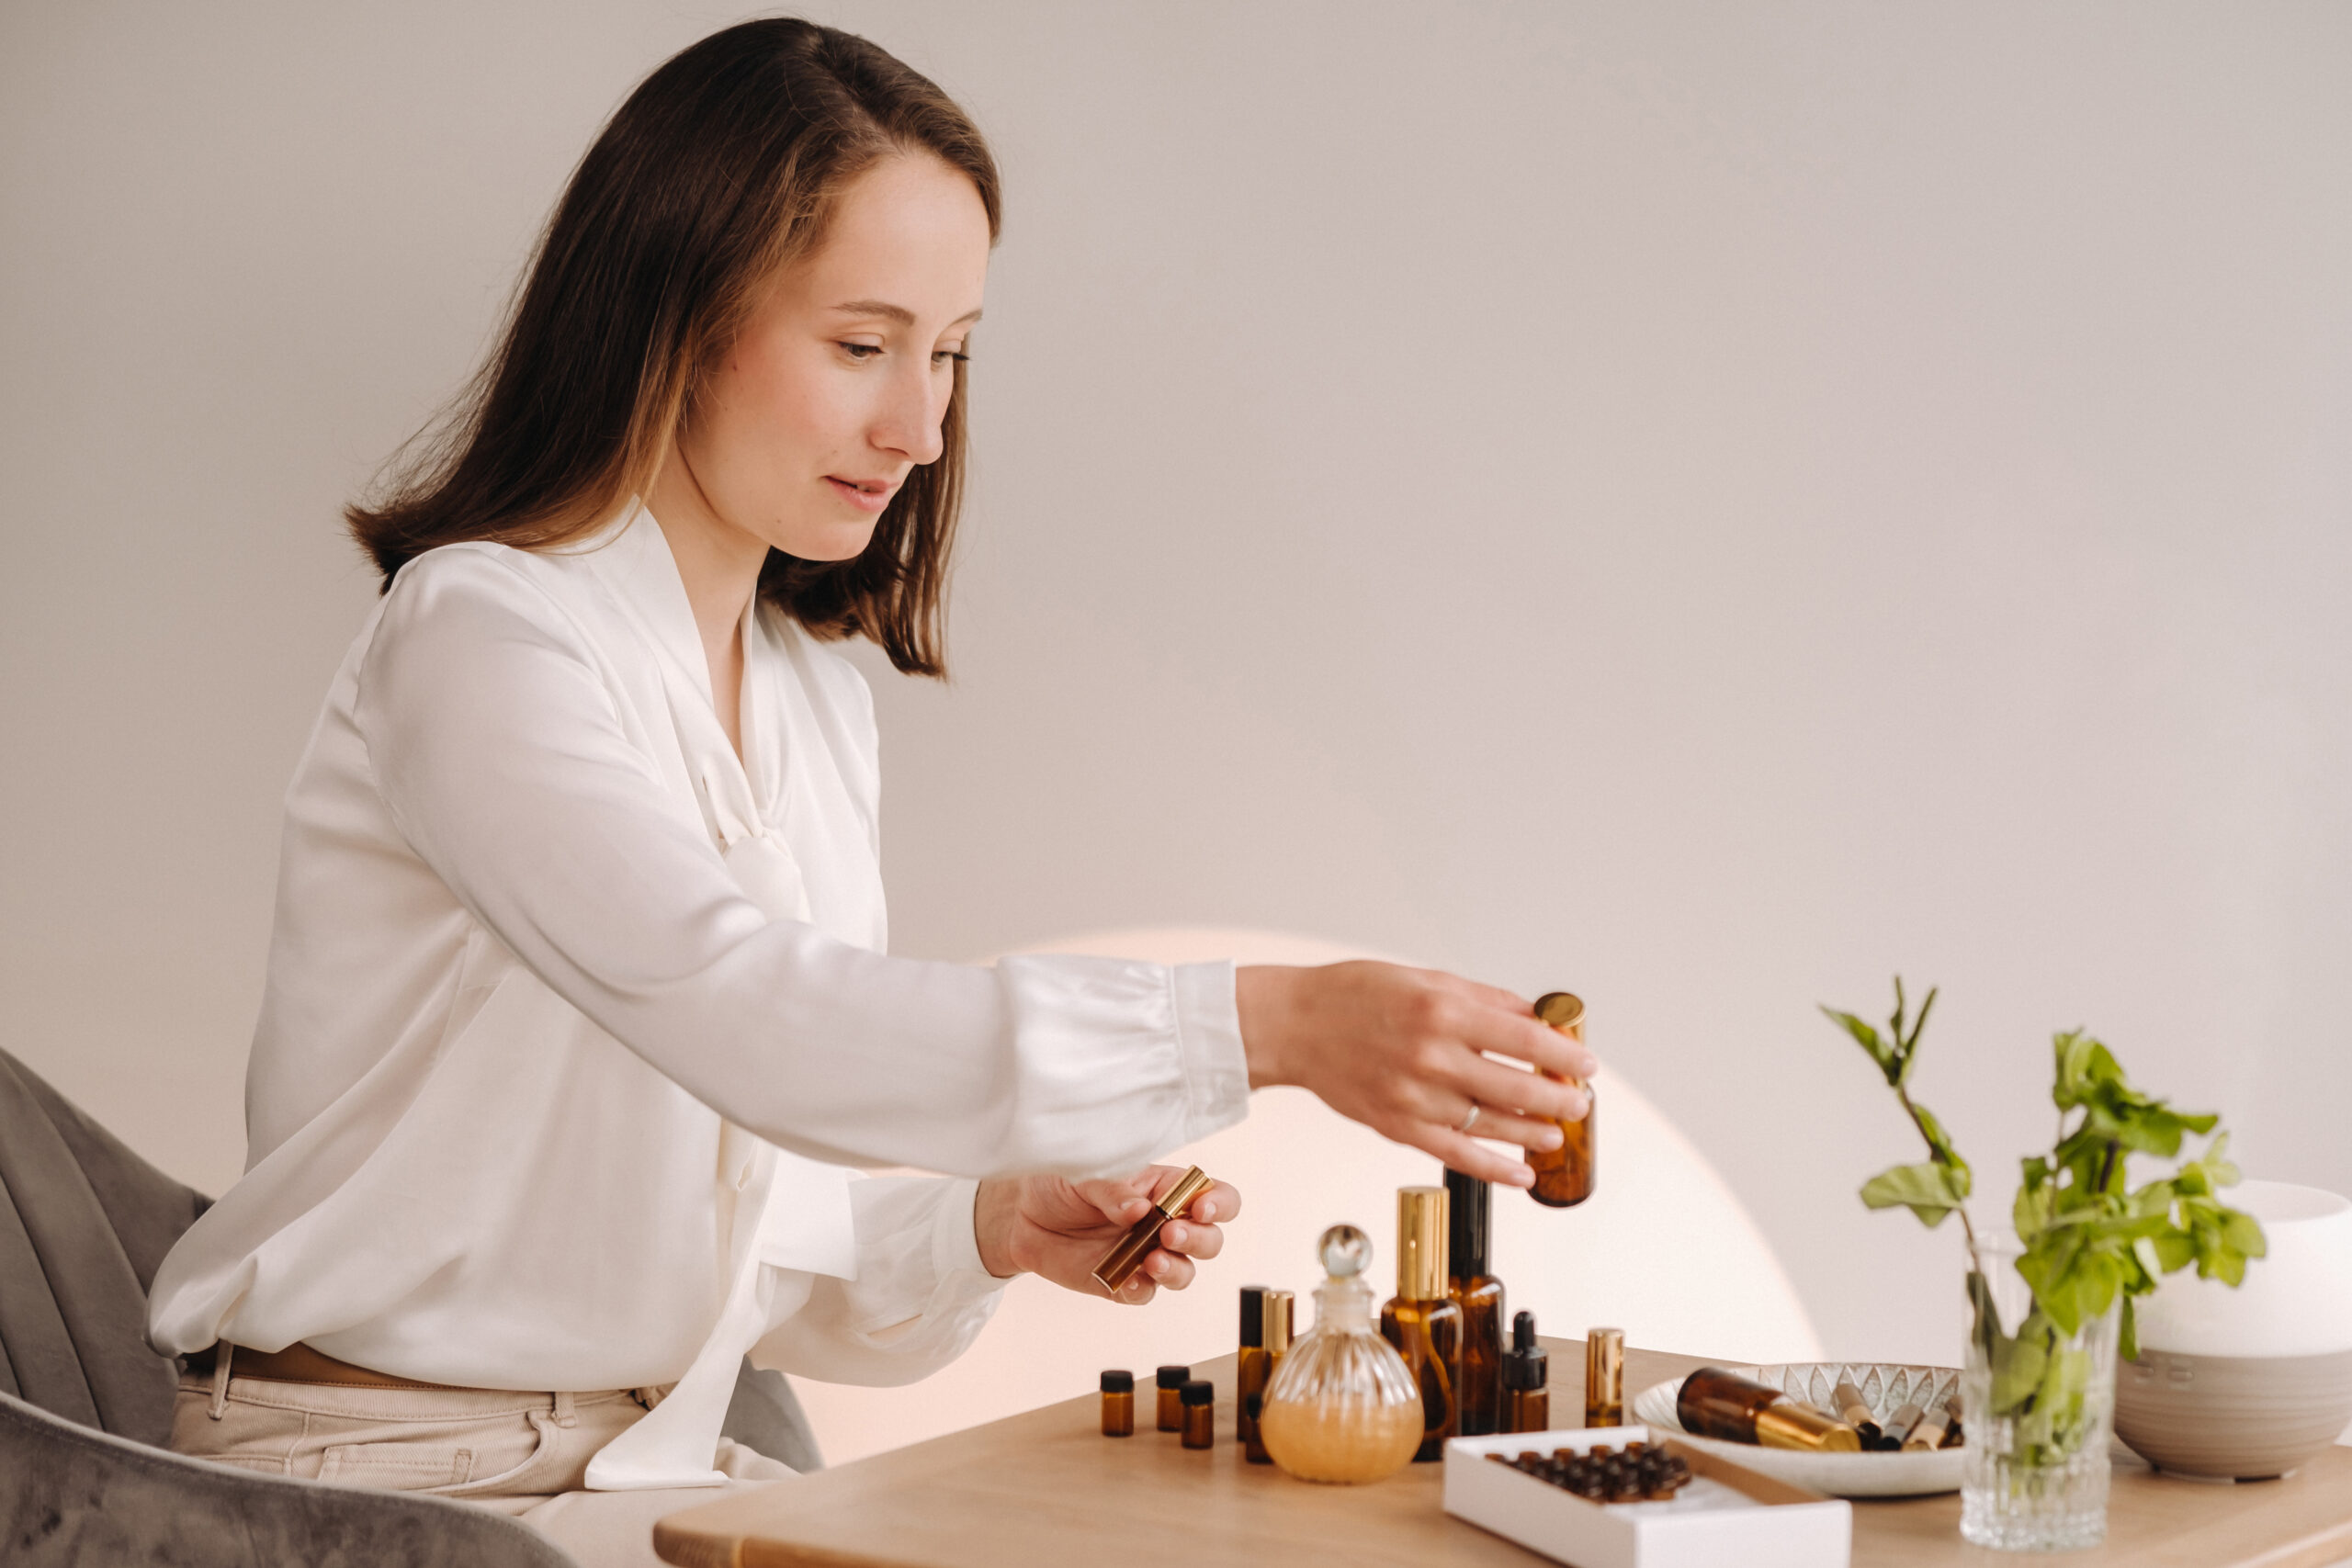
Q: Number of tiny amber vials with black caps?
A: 3